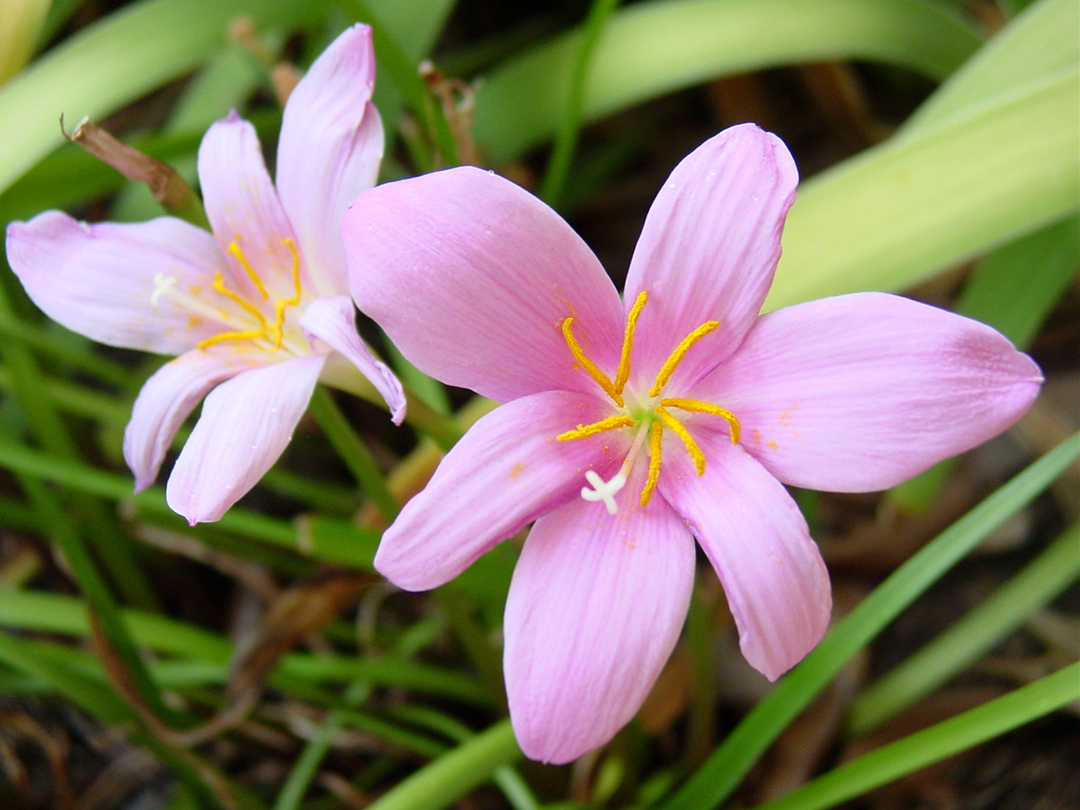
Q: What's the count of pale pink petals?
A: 12